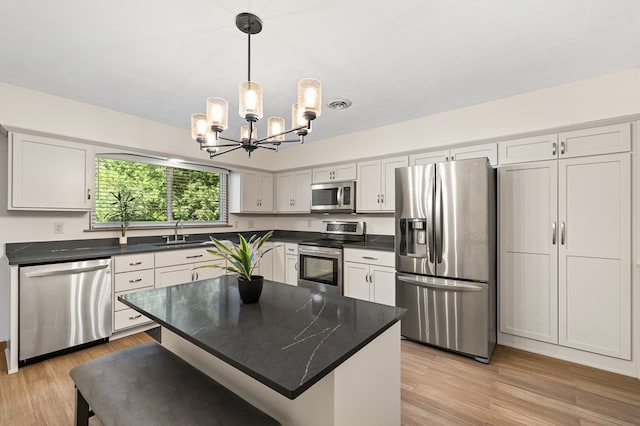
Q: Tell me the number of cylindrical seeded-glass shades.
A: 8